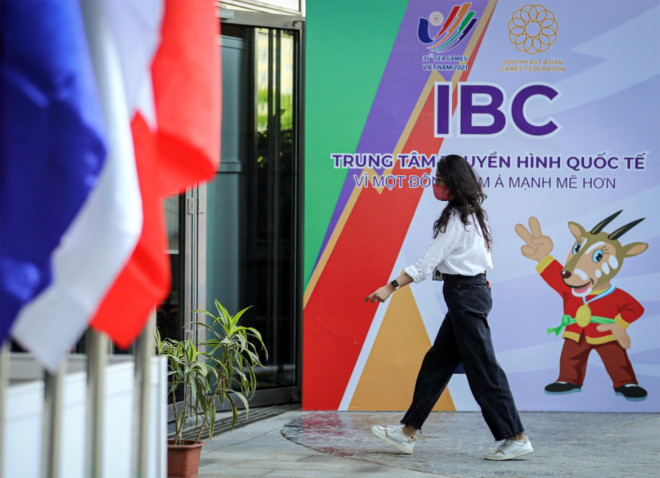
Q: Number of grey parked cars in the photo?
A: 0